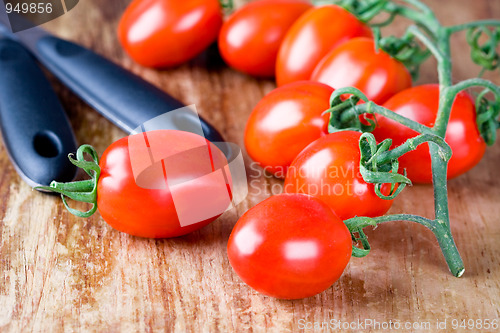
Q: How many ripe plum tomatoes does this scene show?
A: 9